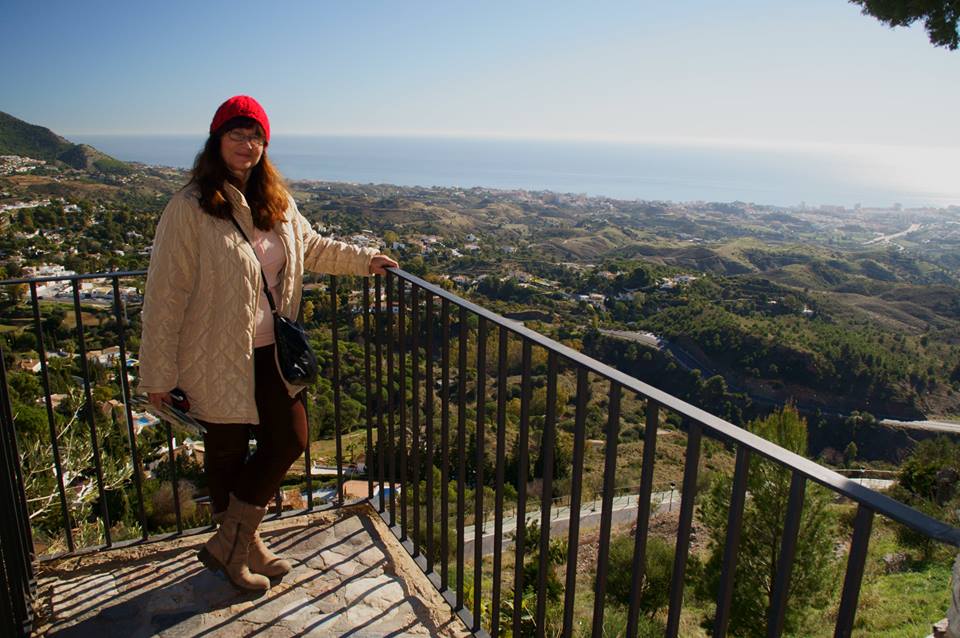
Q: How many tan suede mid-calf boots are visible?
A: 2